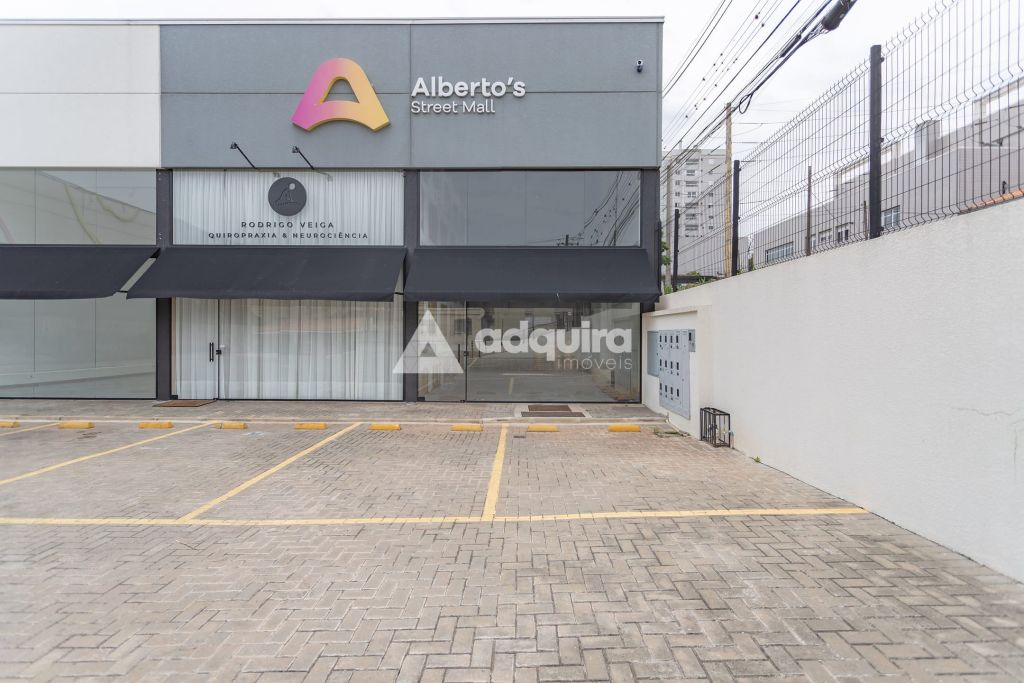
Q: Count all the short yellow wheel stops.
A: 9